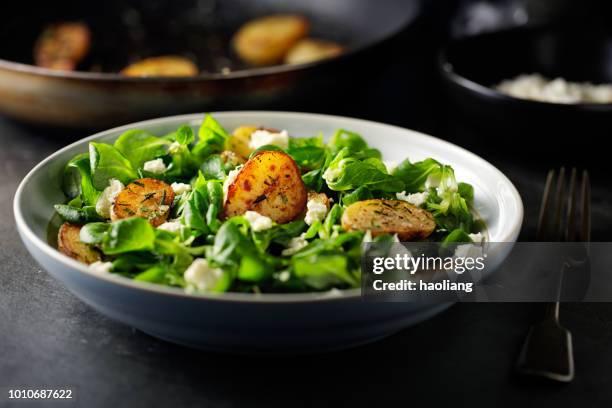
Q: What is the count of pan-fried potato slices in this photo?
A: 9